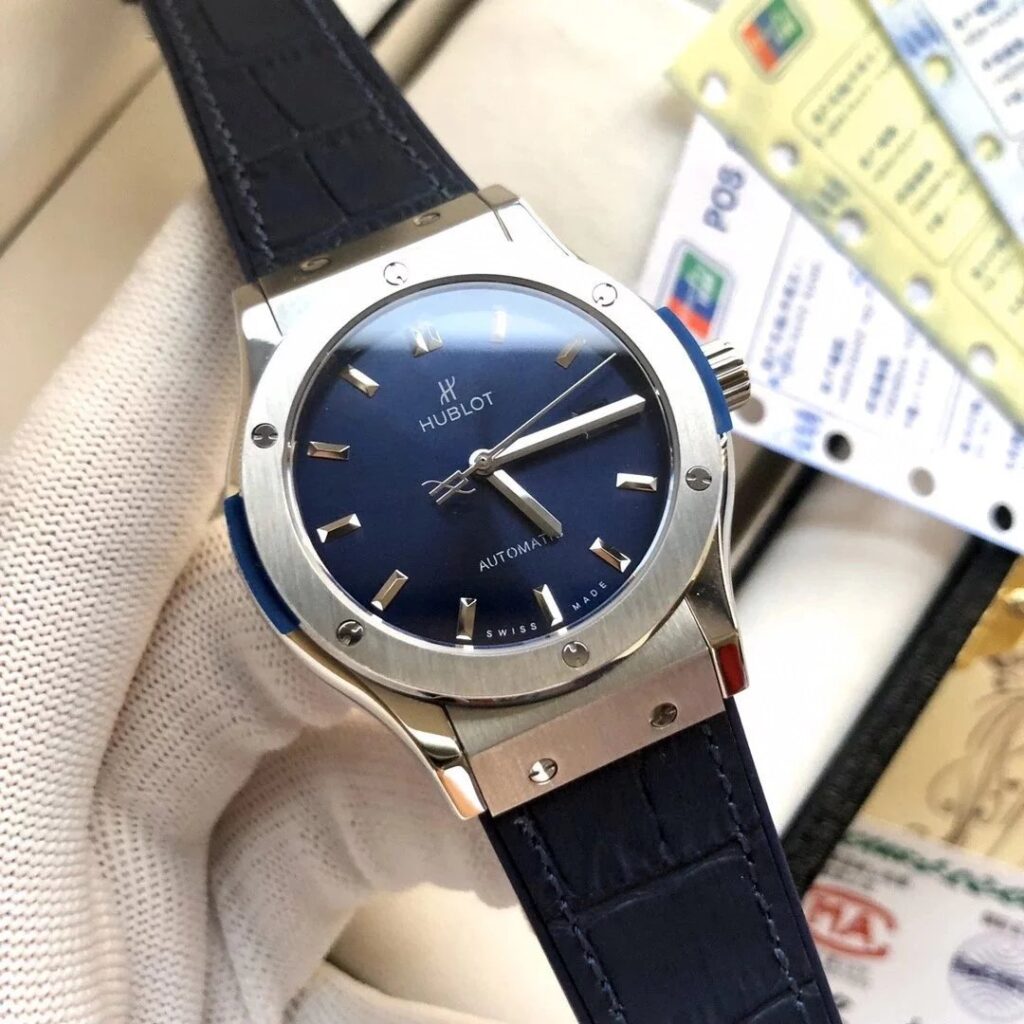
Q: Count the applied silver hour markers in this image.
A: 11